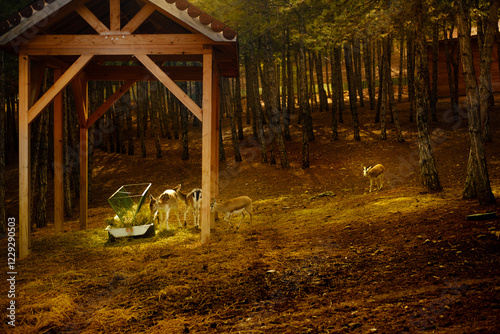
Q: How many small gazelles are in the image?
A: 4